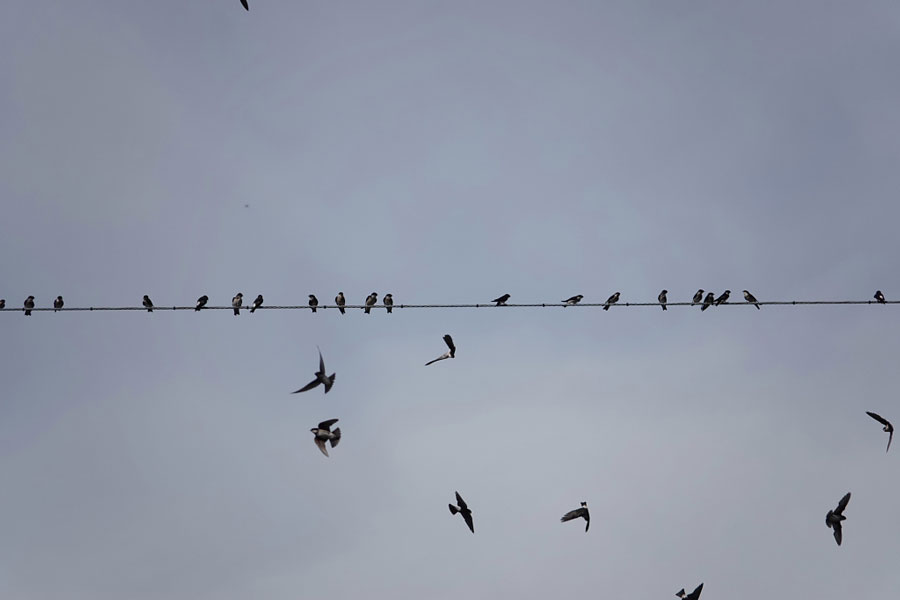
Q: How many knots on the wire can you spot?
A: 11